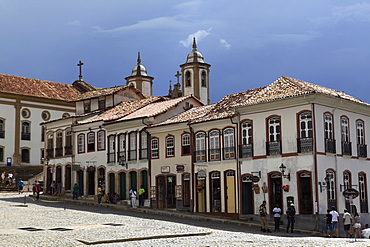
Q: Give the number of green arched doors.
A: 4